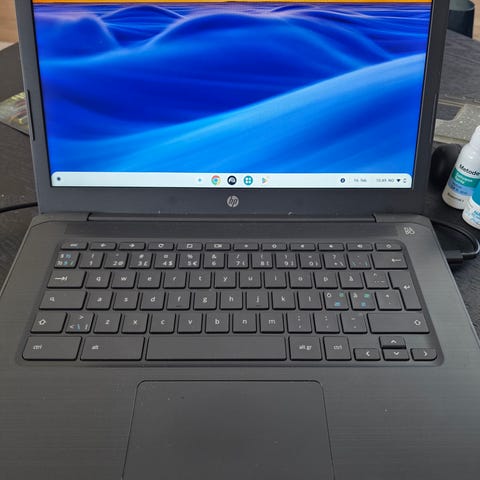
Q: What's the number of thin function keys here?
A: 12